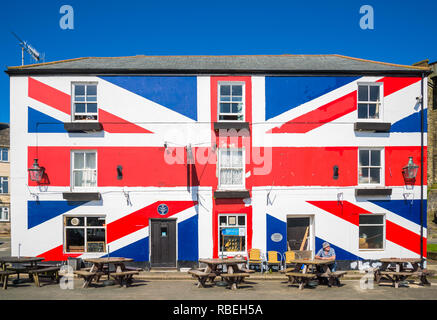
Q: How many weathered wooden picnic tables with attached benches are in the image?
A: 5